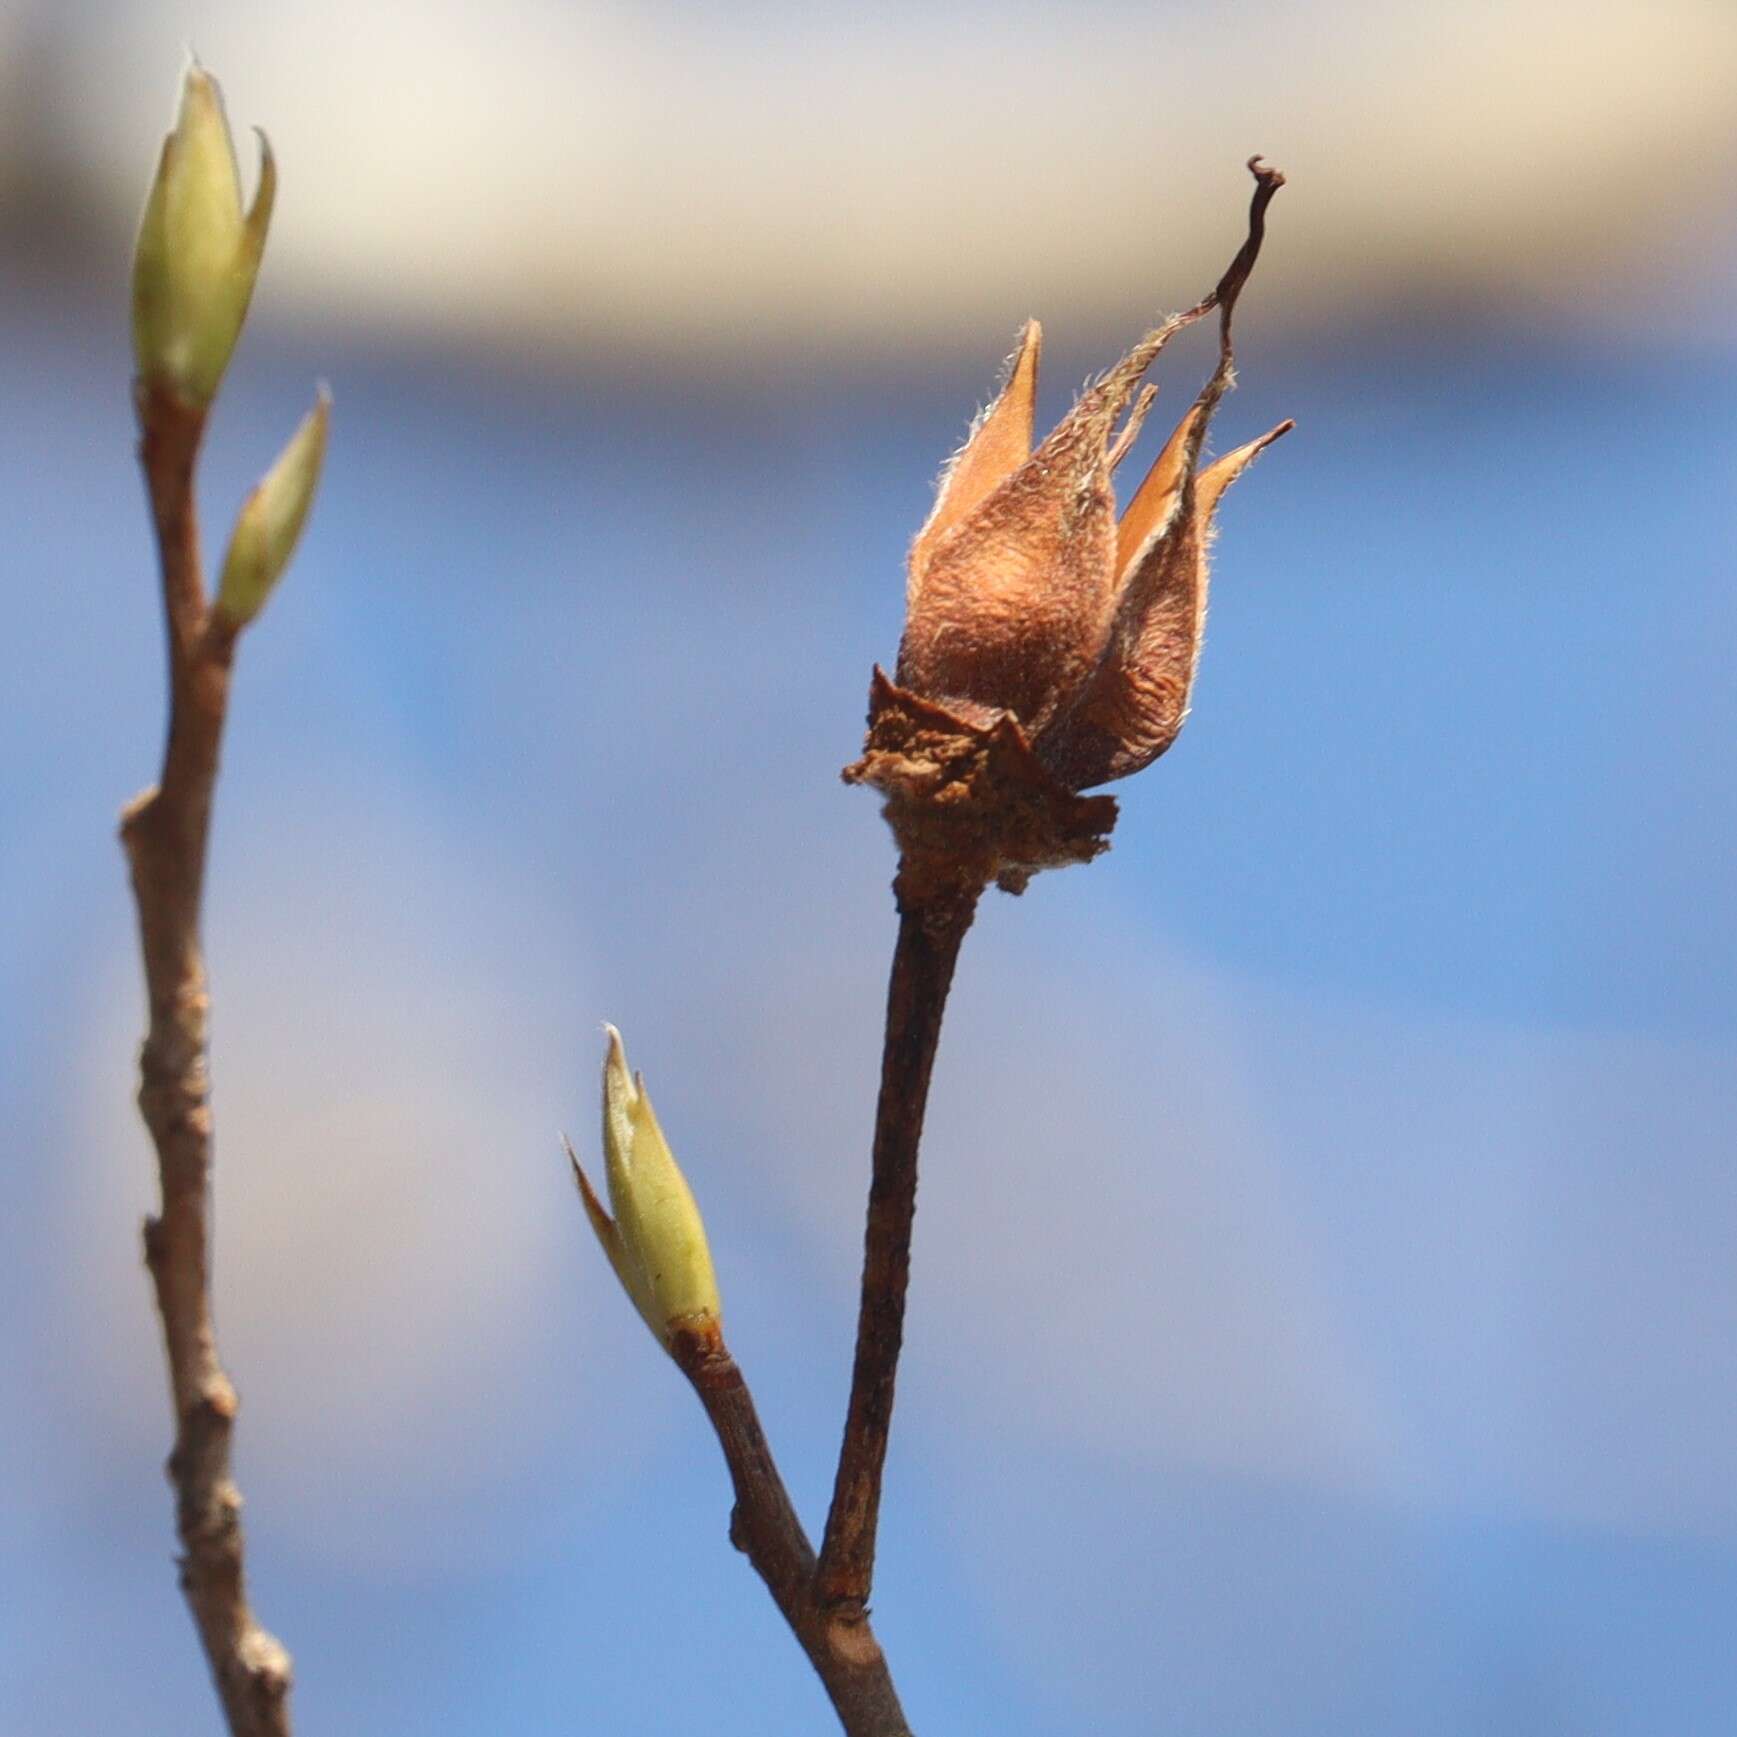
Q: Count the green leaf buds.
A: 3